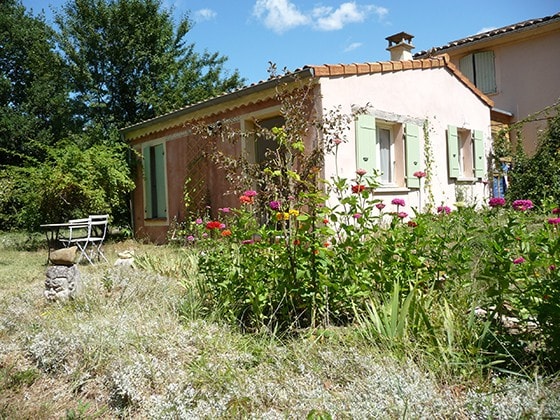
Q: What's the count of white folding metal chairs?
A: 2